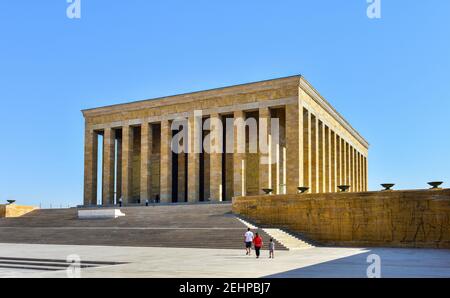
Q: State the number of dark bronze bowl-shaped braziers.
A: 6